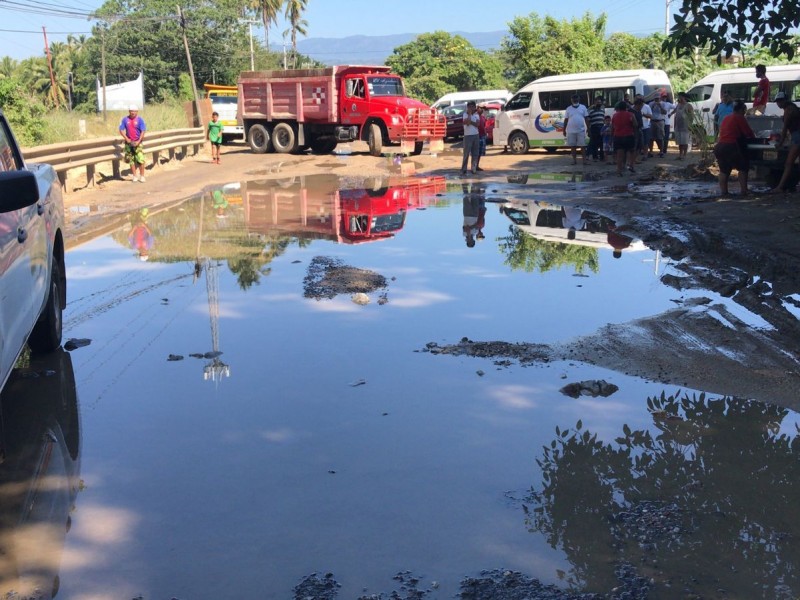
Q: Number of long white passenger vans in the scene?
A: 3